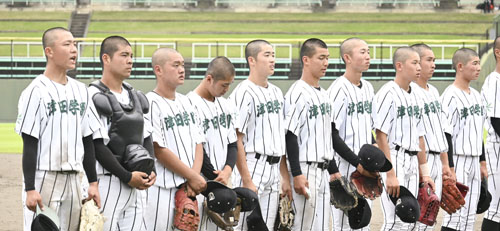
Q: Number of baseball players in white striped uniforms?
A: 11